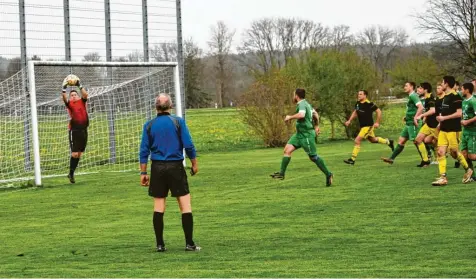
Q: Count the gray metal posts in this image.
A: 5